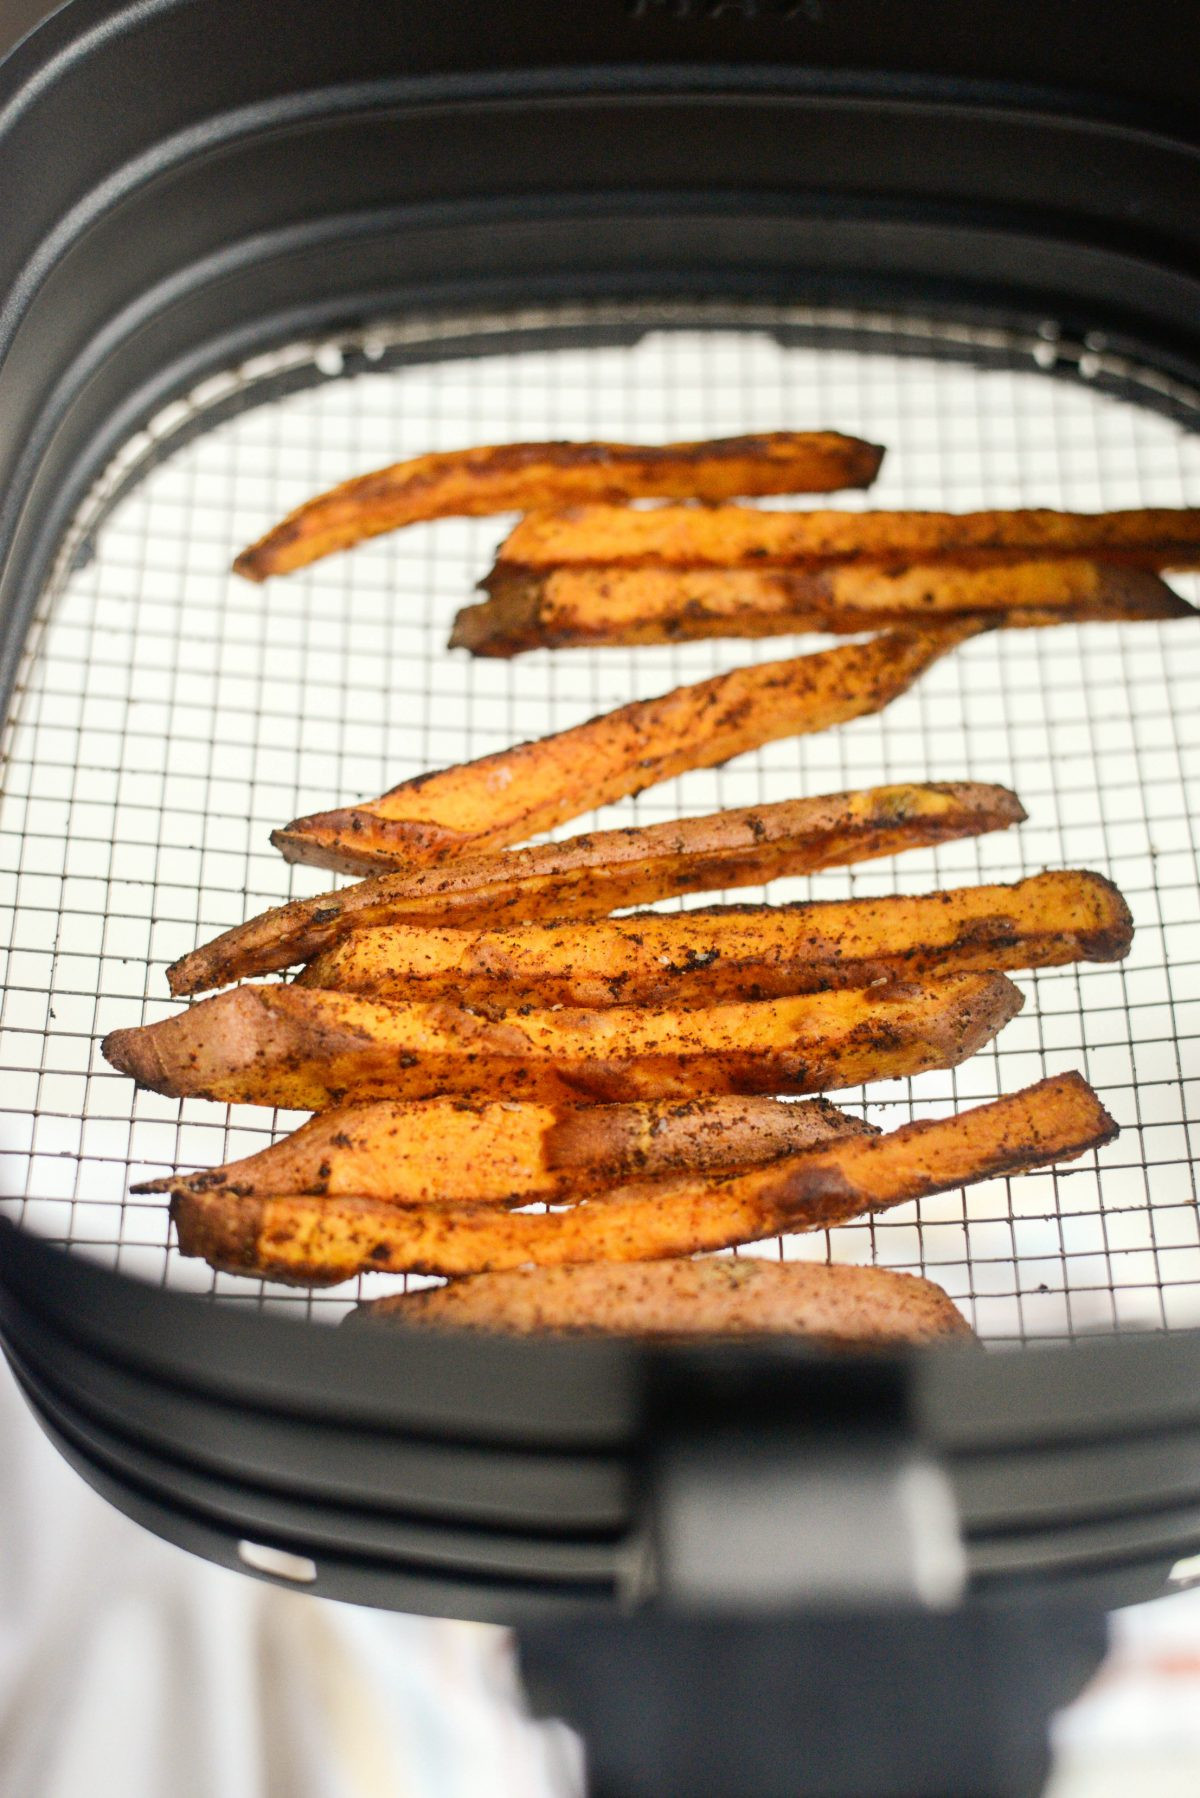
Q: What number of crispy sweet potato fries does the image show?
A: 10